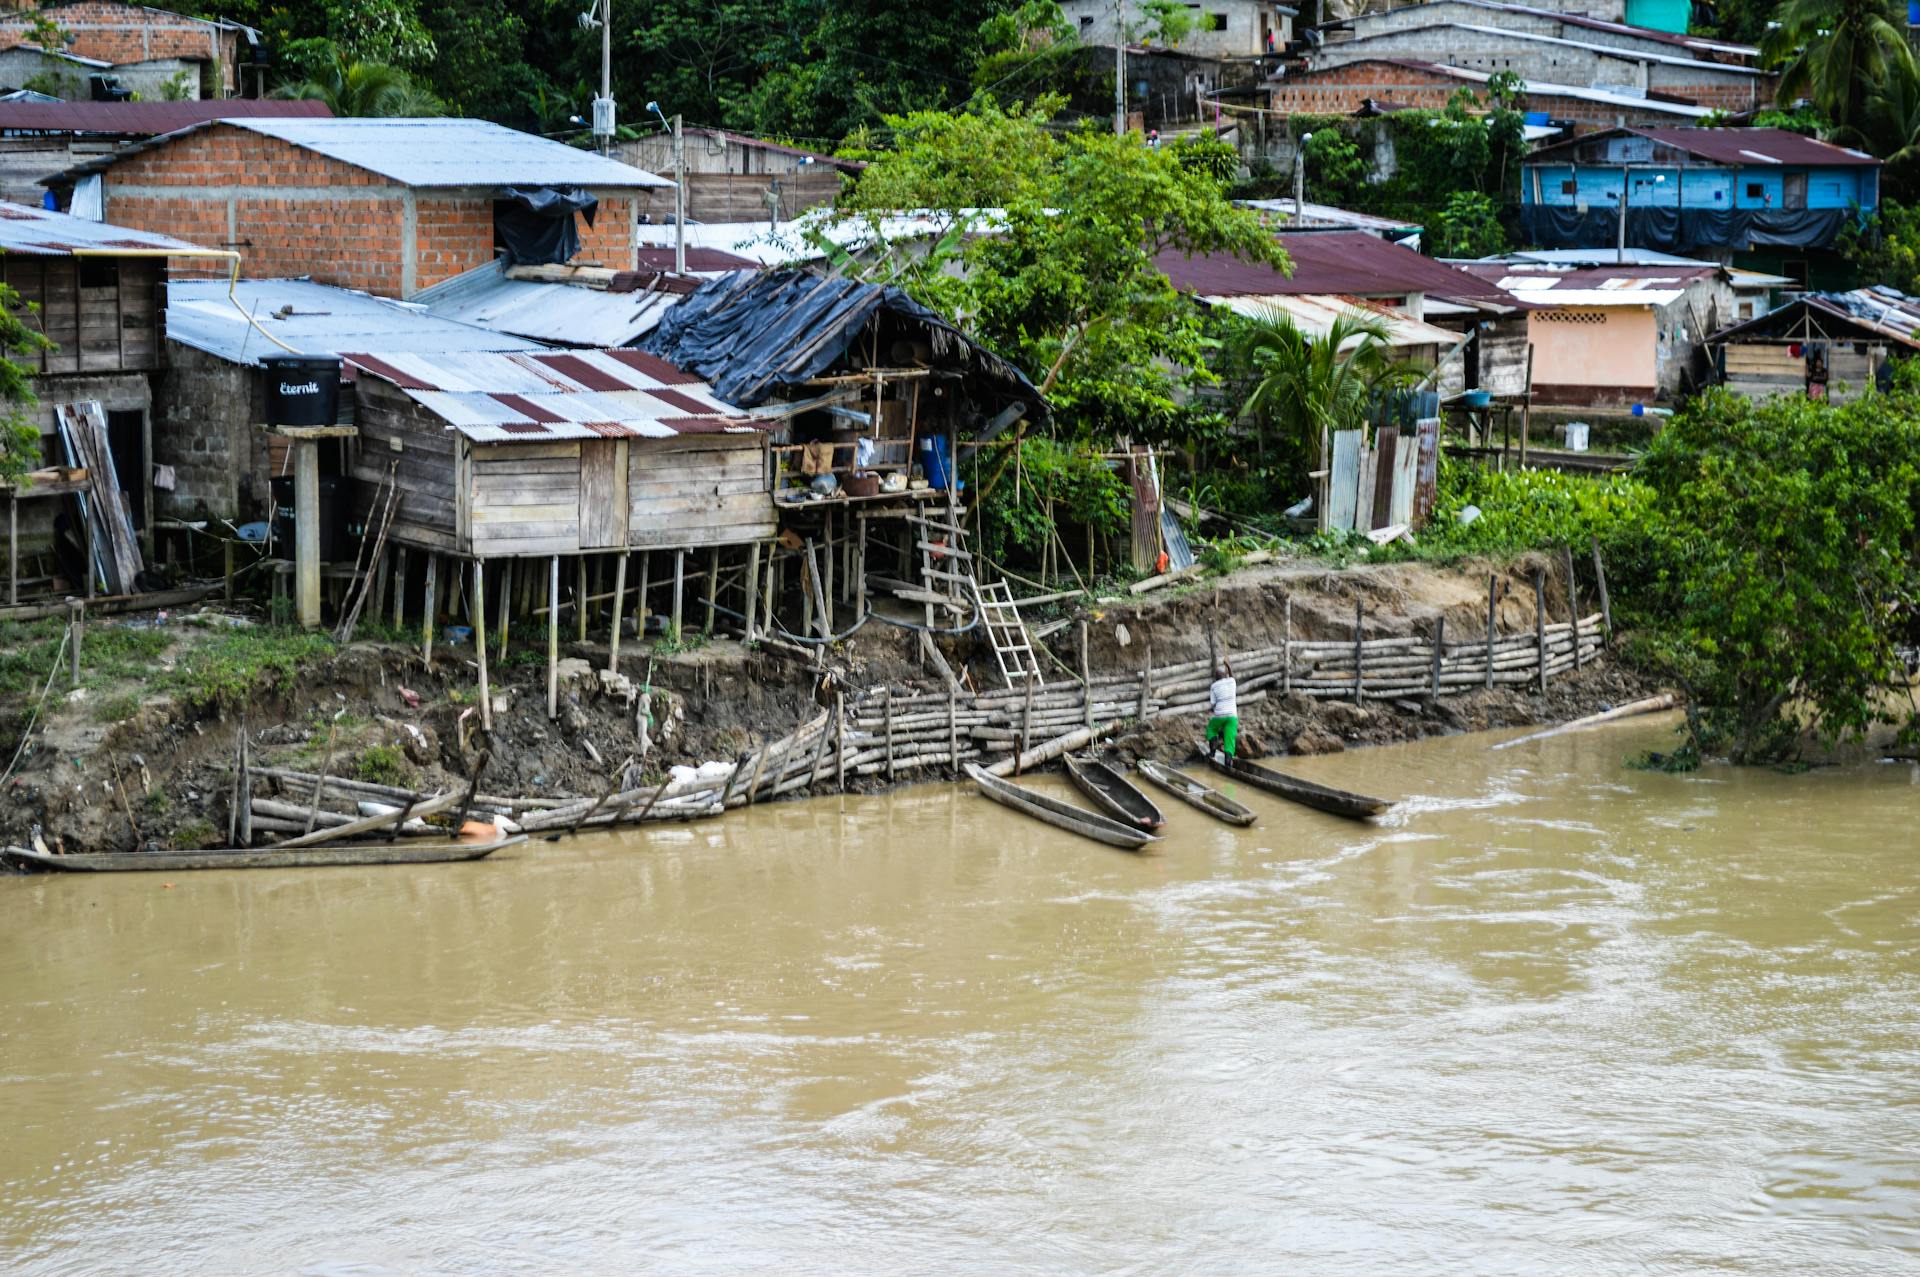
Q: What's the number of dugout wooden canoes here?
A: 5